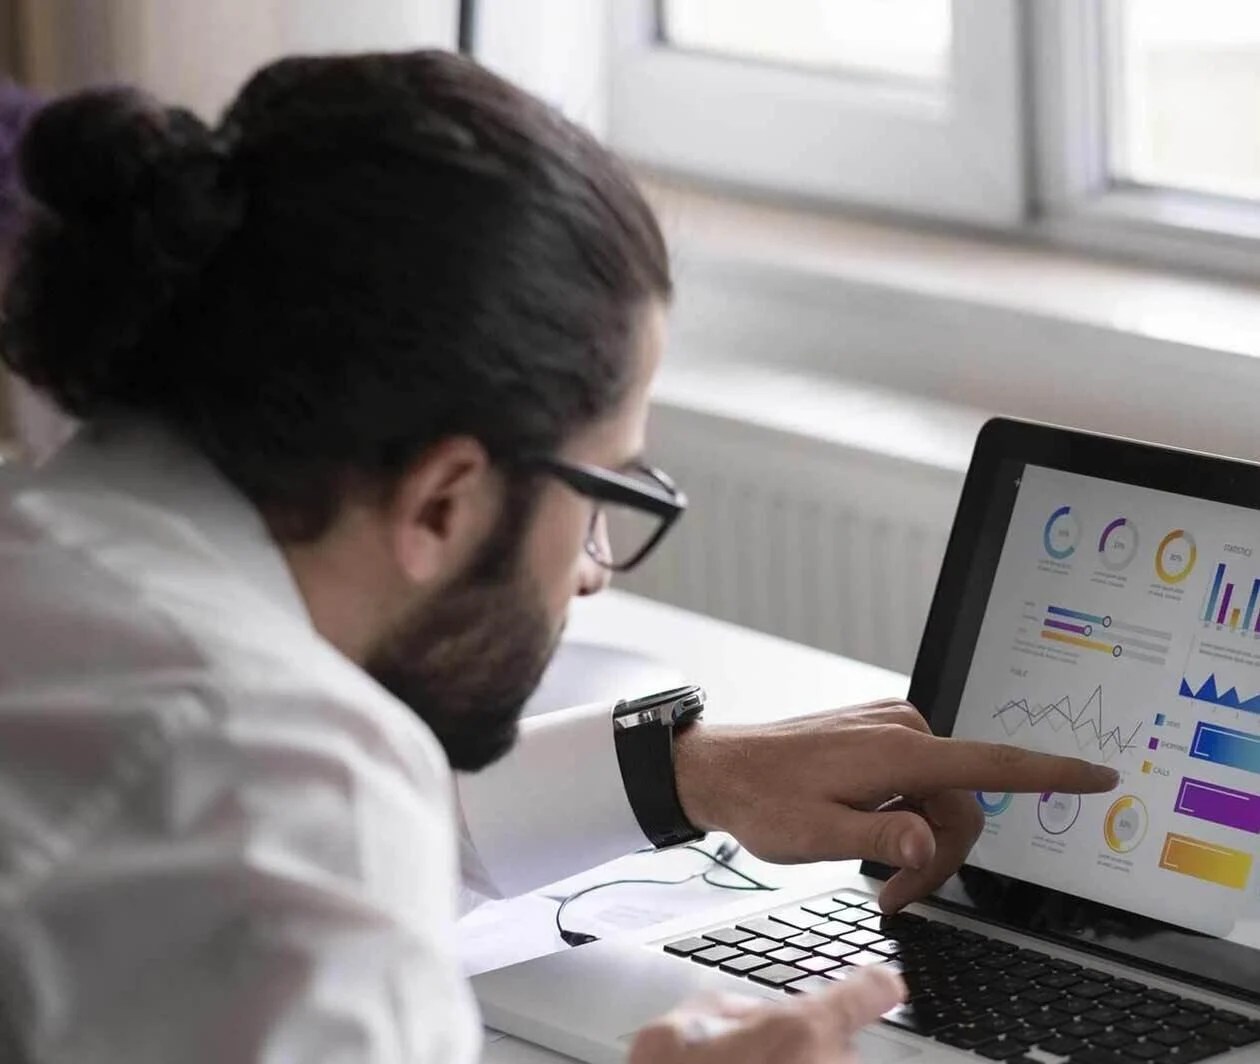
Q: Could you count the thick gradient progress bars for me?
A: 3